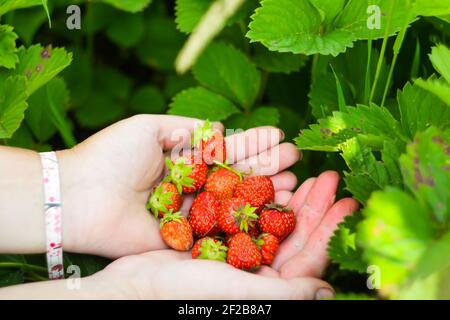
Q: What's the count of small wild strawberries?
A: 12